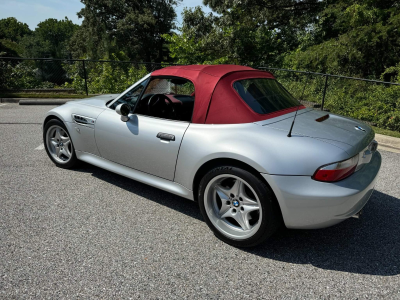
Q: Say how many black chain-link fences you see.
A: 1